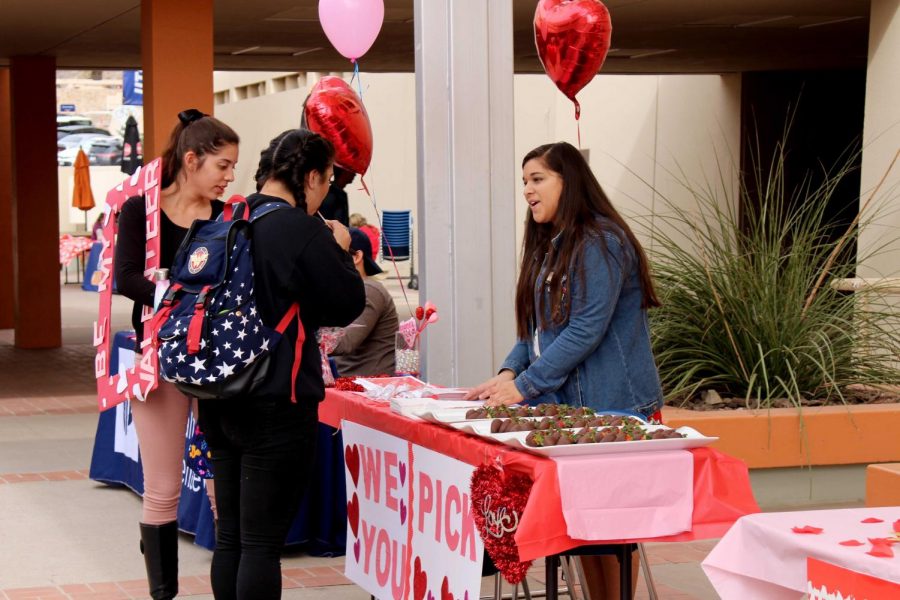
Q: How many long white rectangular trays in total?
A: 3